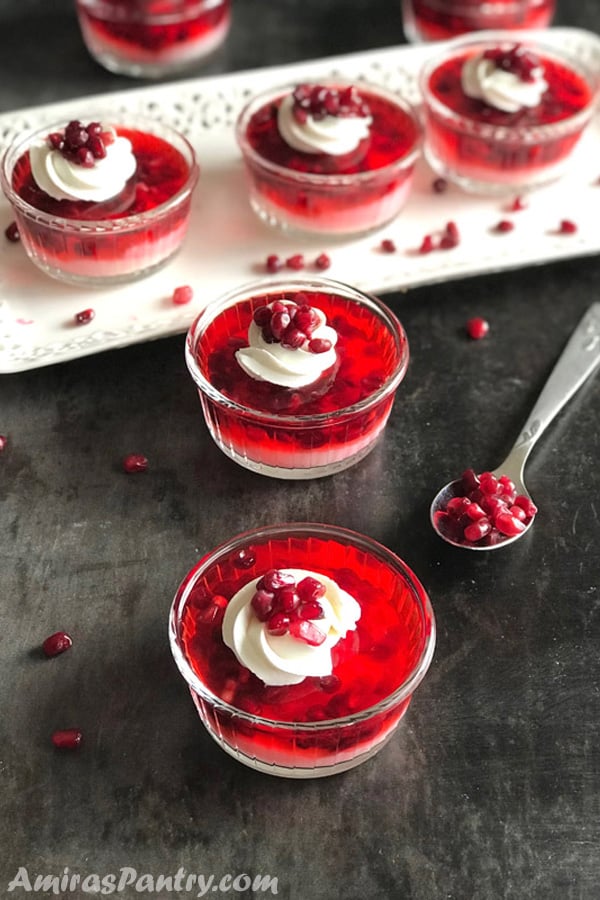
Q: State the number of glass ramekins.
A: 7